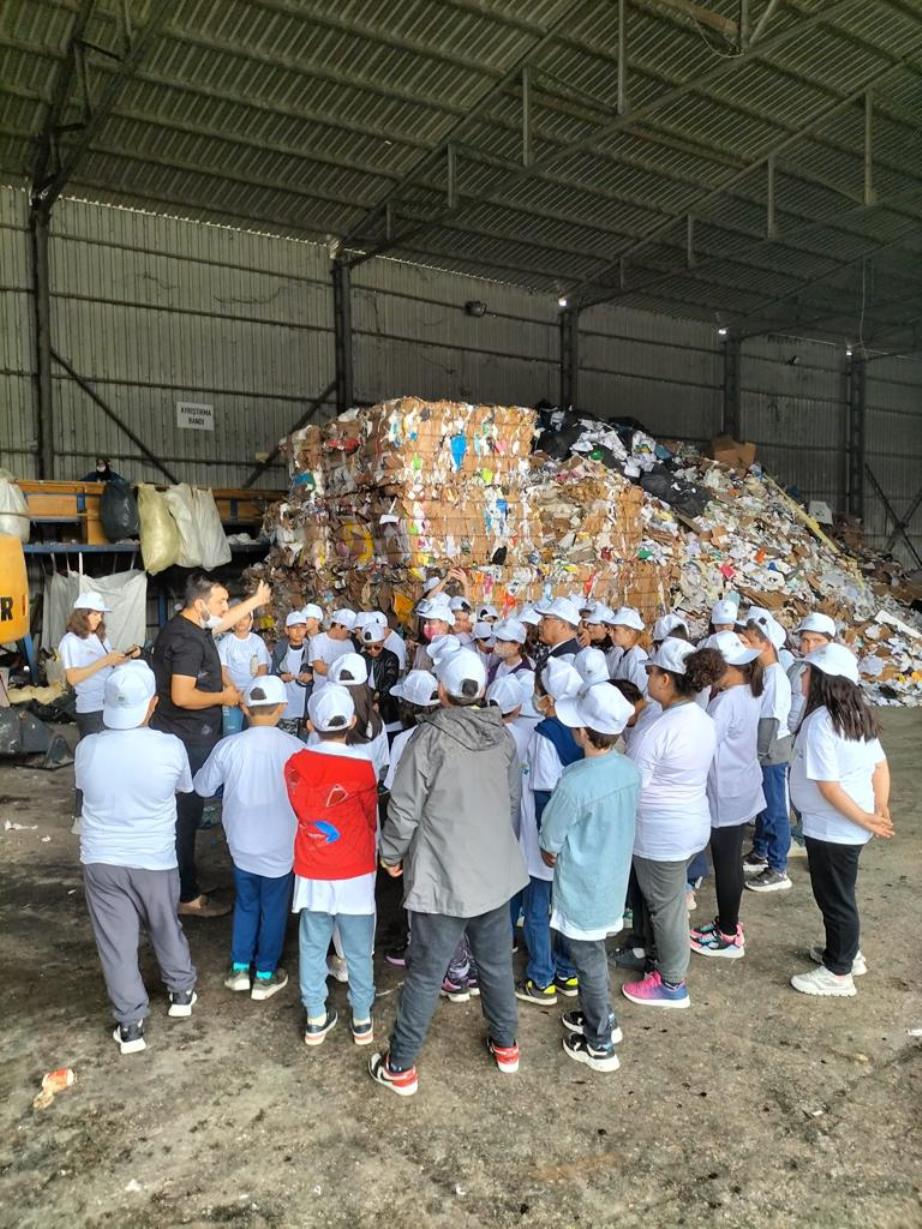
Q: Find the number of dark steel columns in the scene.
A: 5